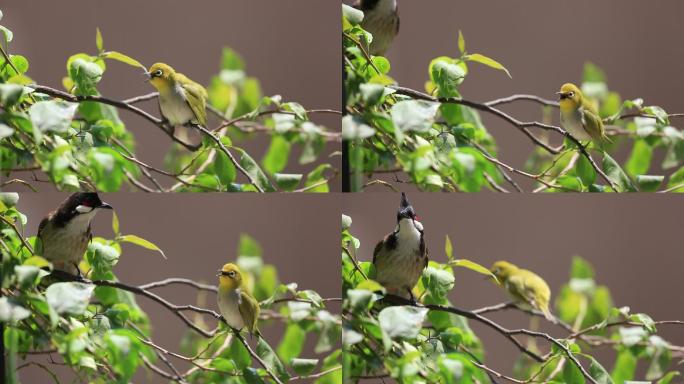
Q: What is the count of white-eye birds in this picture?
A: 4